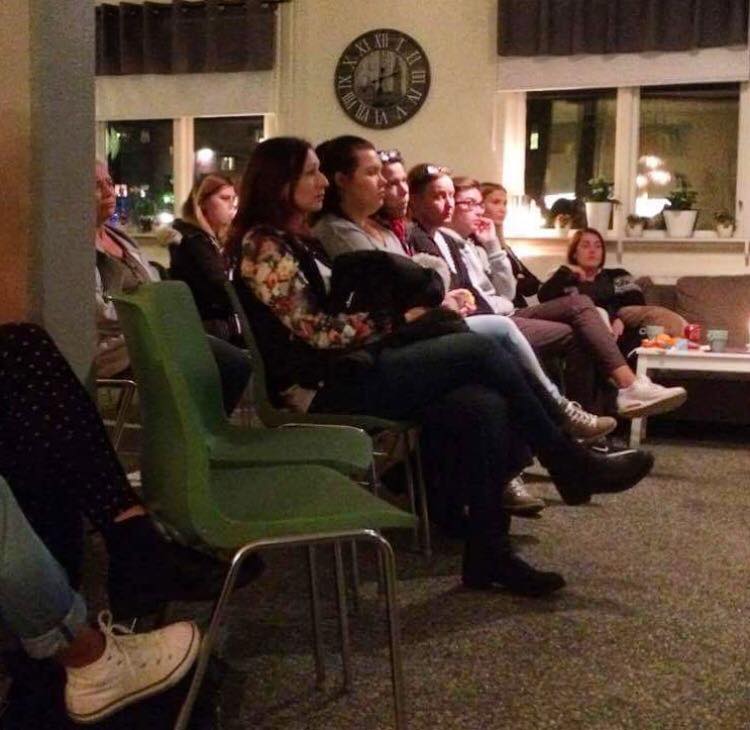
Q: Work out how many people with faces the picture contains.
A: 9